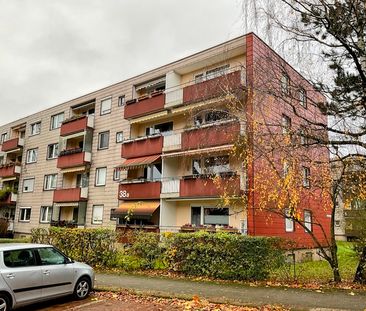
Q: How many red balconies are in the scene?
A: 12